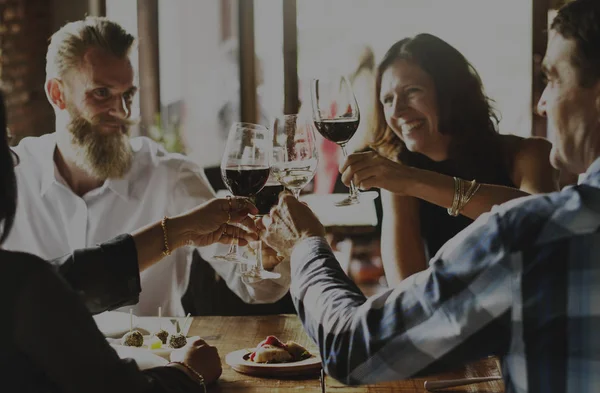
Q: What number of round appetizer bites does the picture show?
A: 3